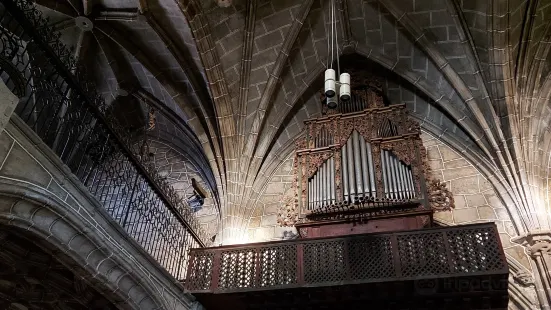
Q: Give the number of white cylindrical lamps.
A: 3